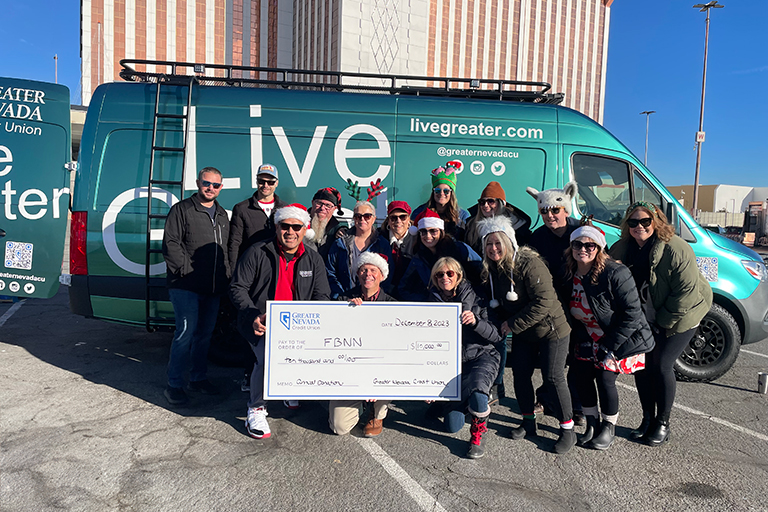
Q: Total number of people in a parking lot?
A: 15